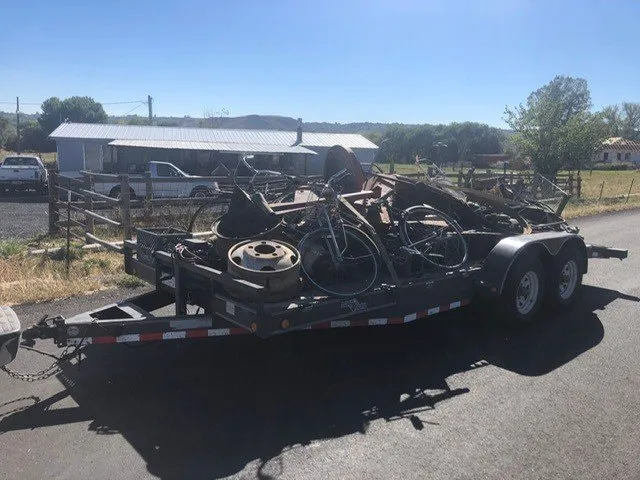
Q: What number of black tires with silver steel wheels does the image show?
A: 2